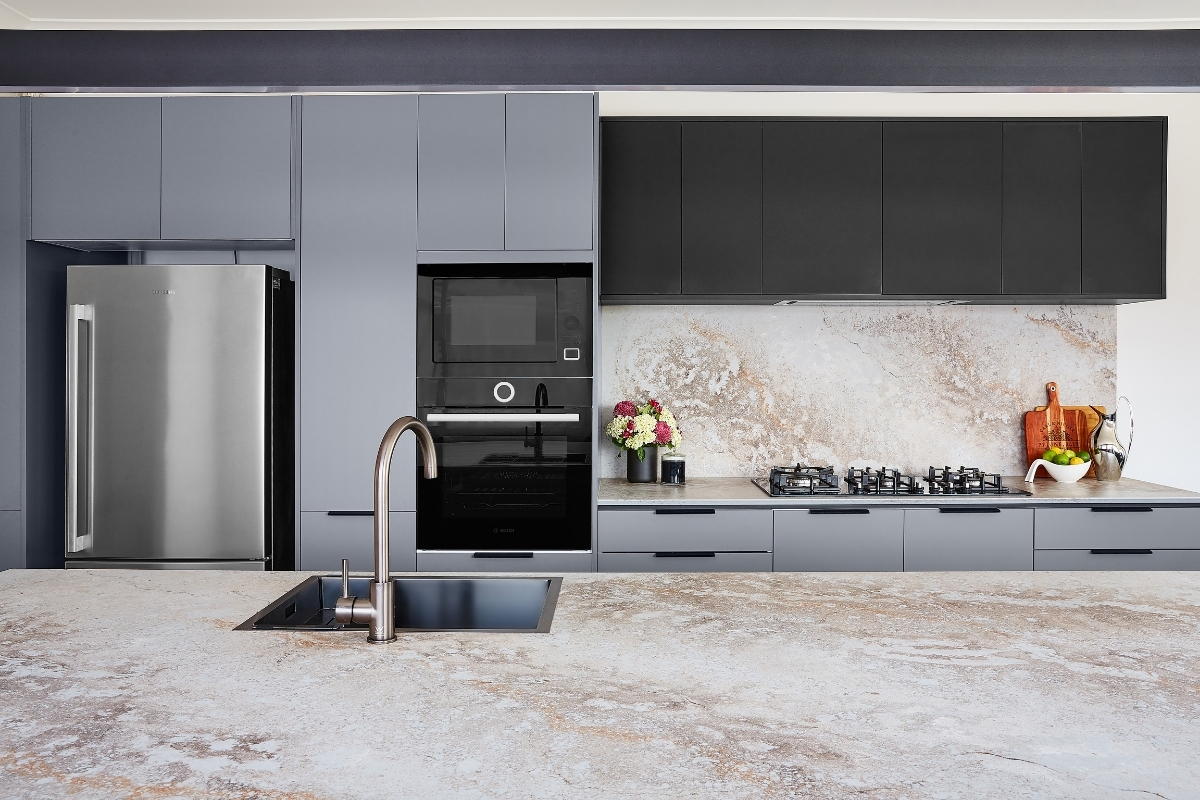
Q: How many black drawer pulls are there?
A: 8